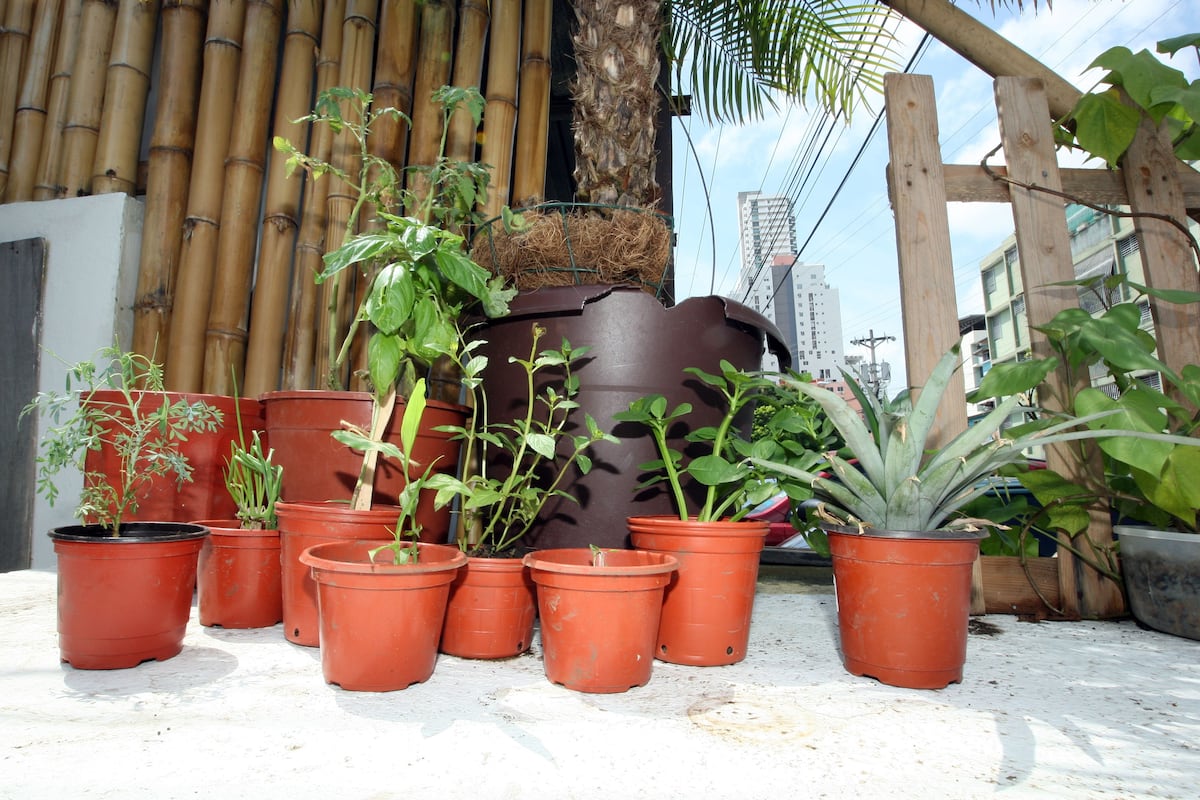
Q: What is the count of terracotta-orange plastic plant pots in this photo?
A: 10